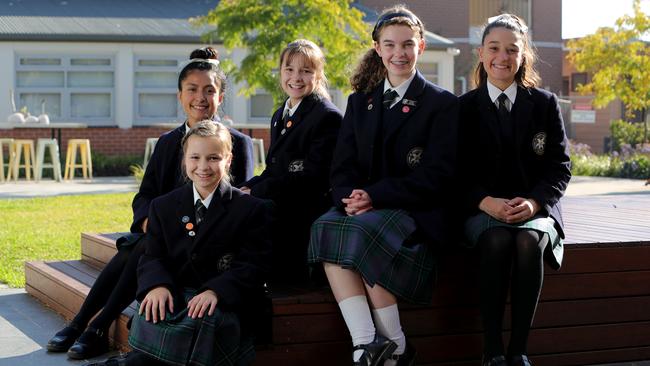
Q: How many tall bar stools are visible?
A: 6